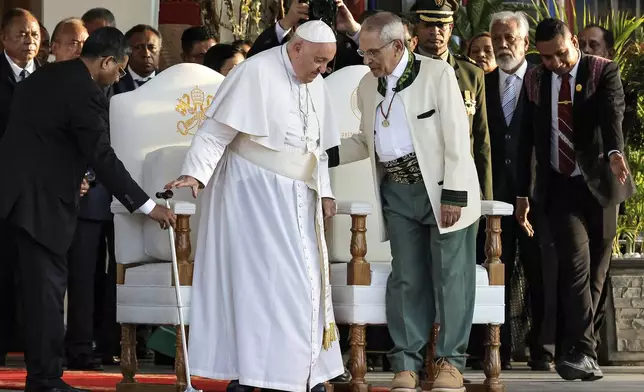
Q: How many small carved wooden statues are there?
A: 0